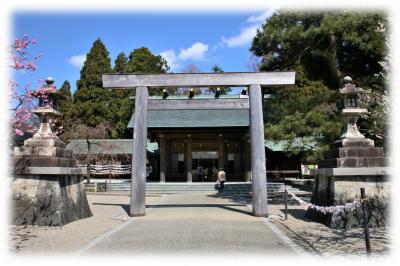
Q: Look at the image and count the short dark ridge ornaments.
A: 4